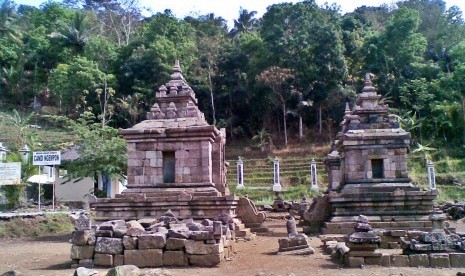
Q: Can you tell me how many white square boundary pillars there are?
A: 4